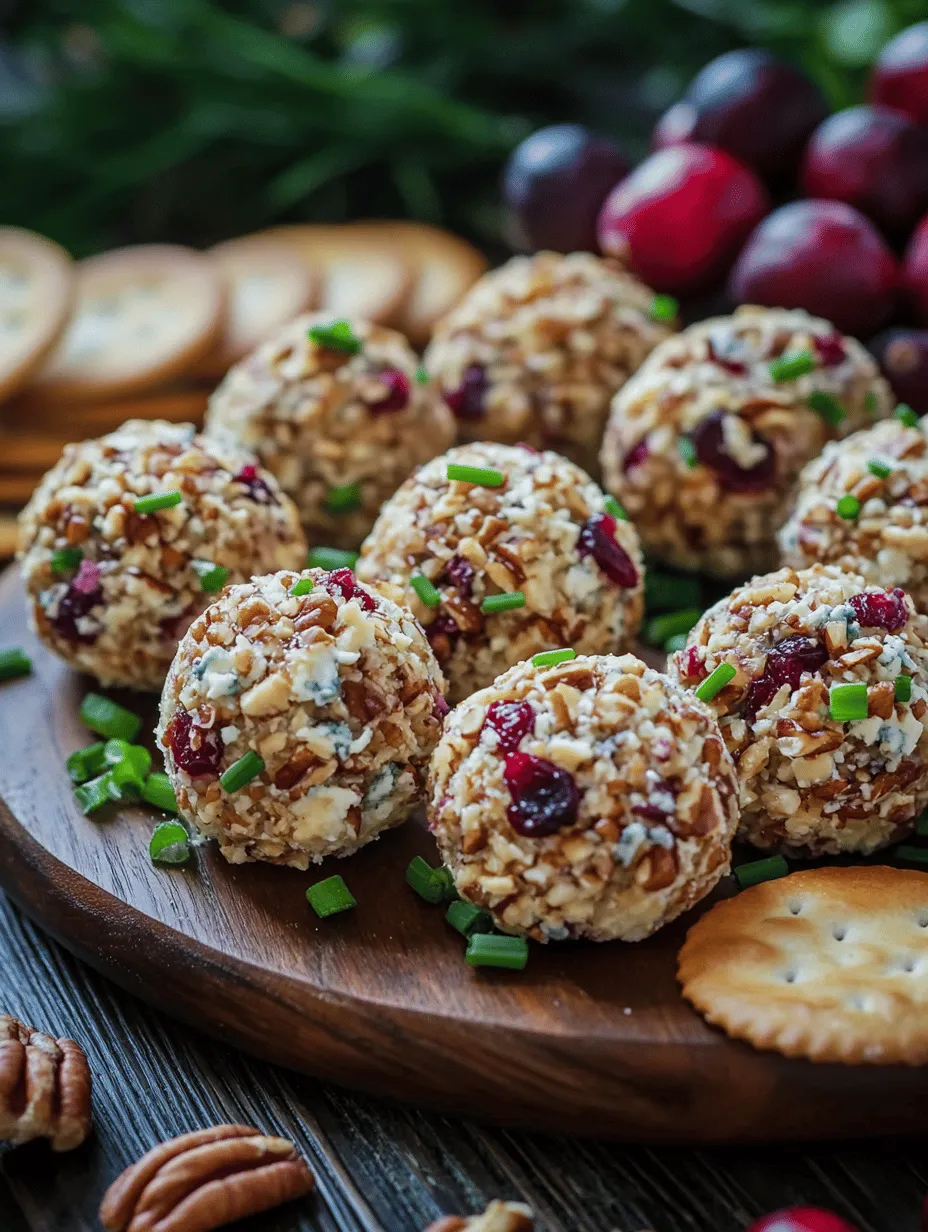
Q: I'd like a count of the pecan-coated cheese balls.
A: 9